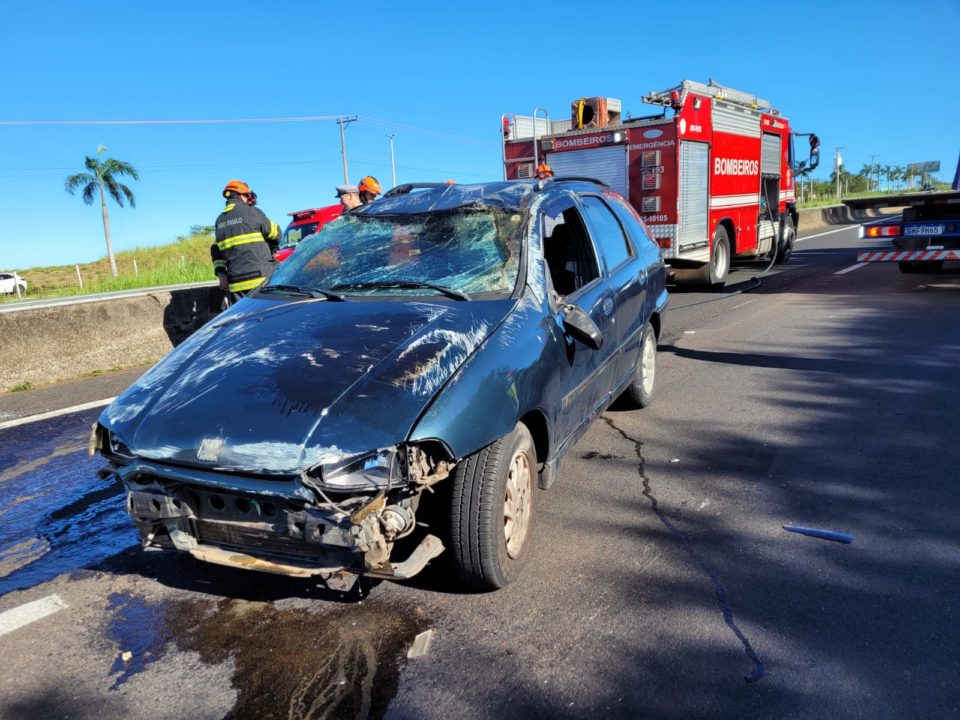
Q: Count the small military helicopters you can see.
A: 0